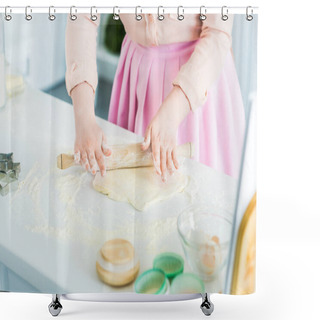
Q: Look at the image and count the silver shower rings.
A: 12